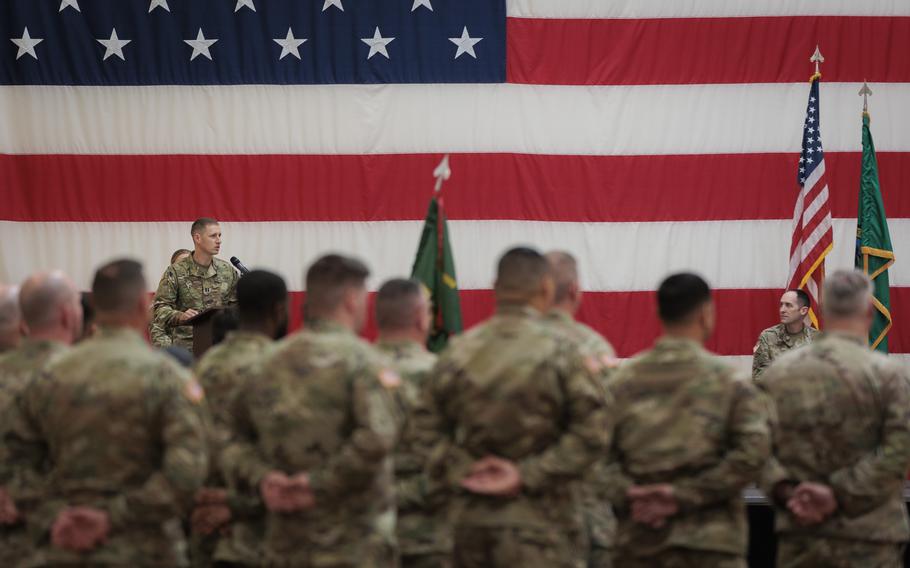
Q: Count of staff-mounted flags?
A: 3